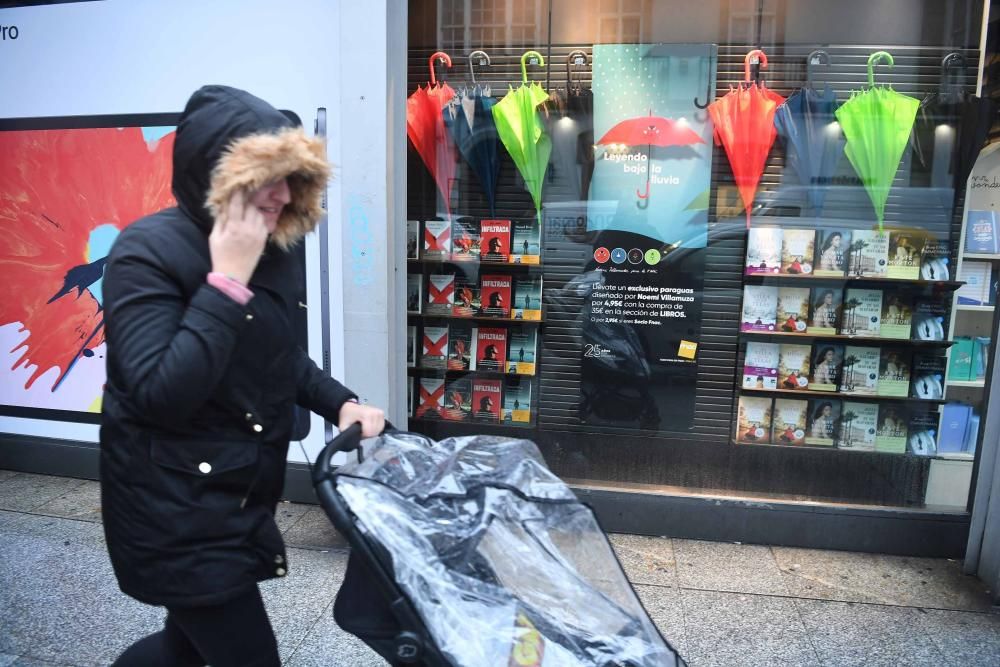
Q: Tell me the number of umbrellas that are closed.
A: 8